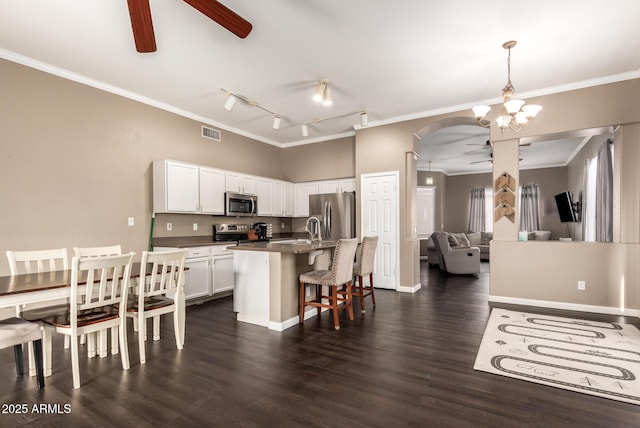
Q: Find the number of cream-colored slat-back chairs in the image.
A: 4